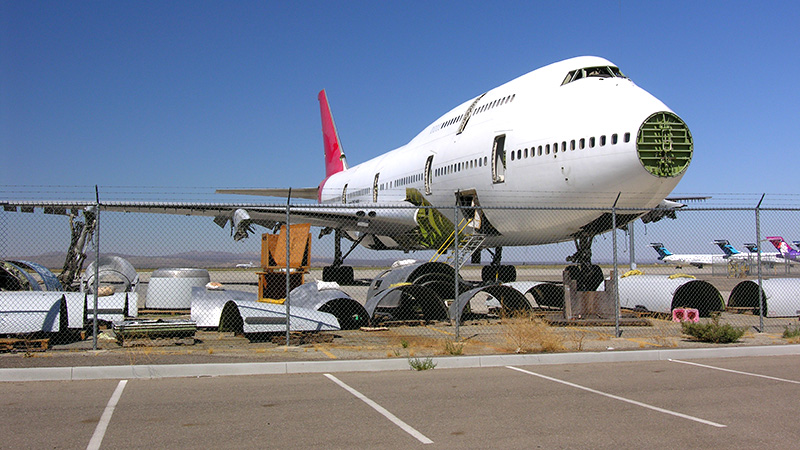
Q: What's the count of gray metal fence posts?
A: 5